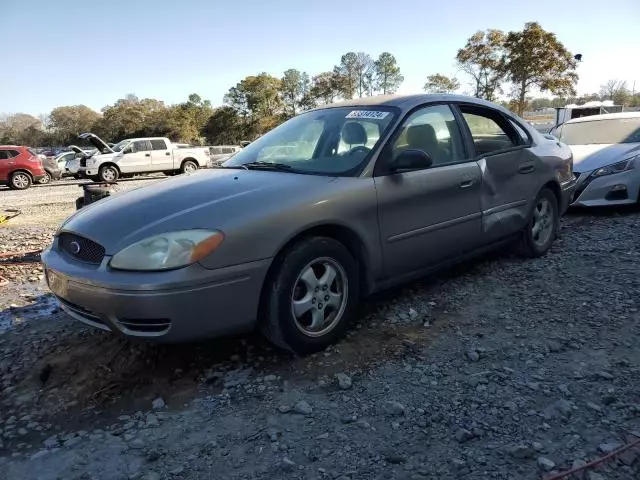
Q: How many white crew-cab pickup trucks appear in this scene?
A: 1